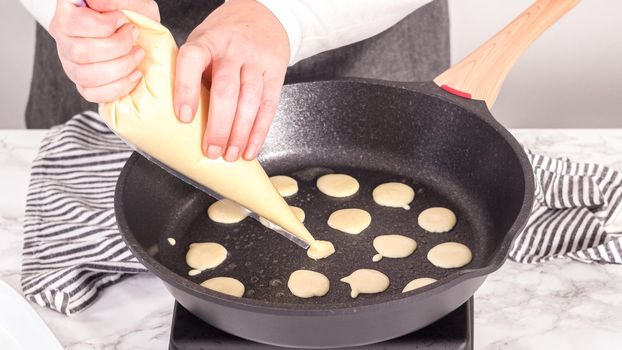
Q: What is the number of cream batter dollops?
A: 15